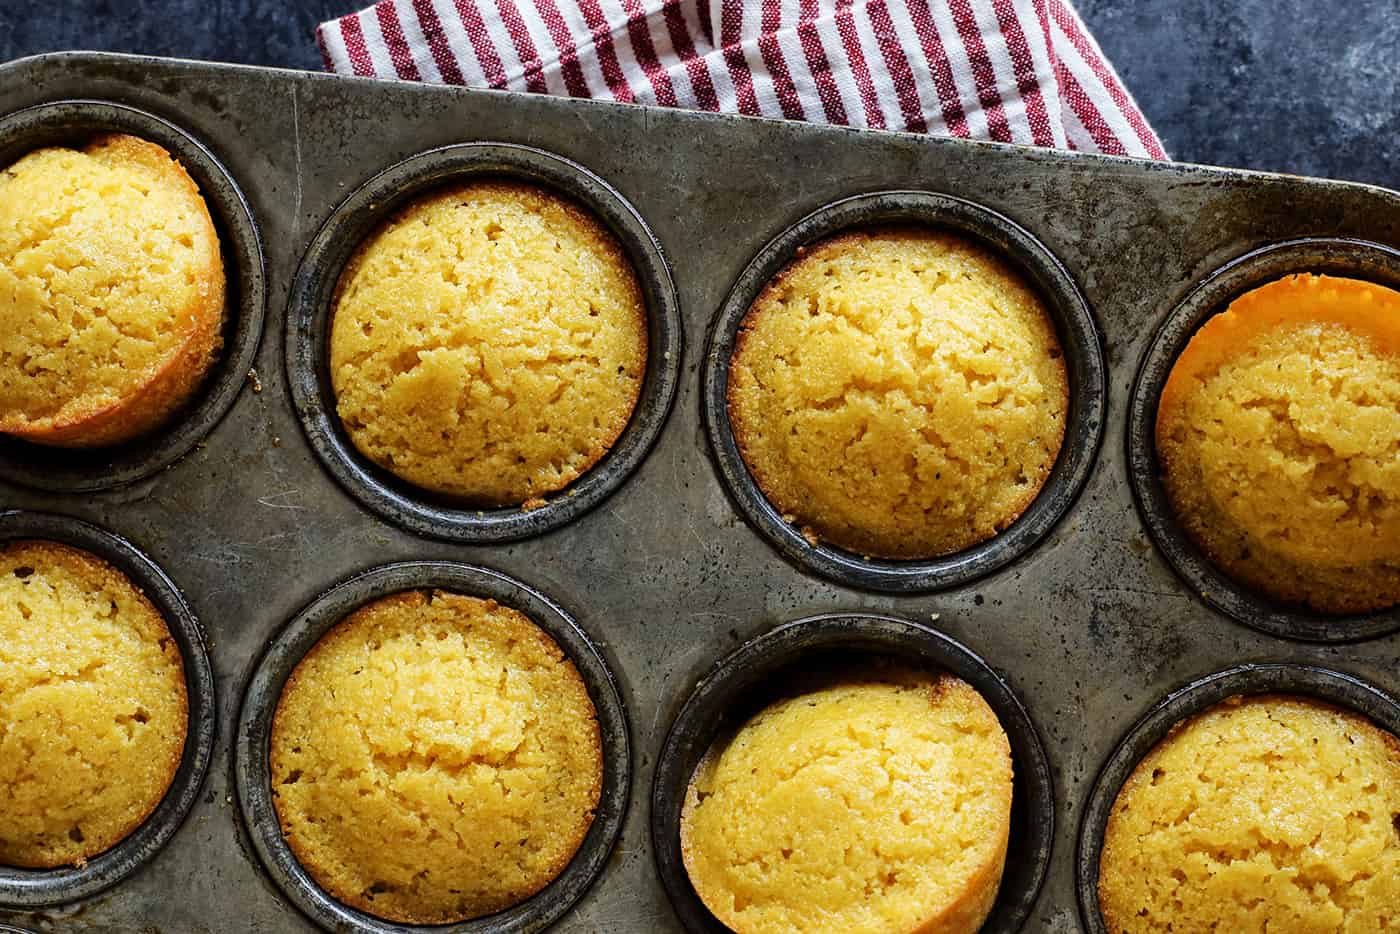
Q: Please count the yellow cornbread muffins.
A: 8